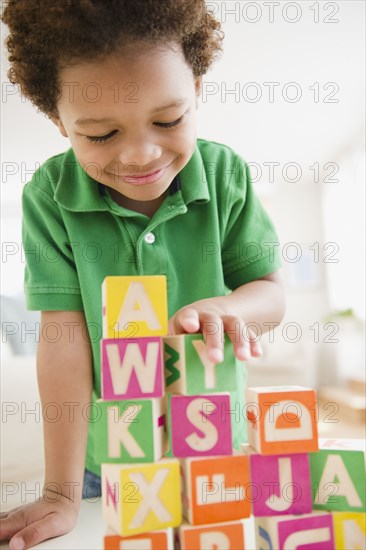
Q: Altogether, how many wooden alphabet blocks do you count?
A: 14